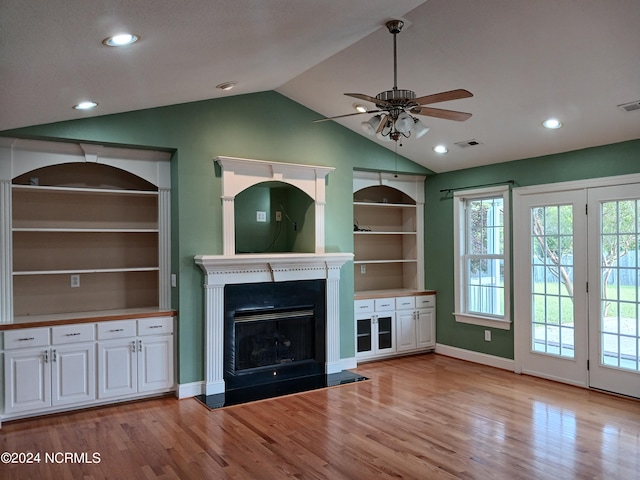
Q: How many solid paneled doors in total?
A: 6